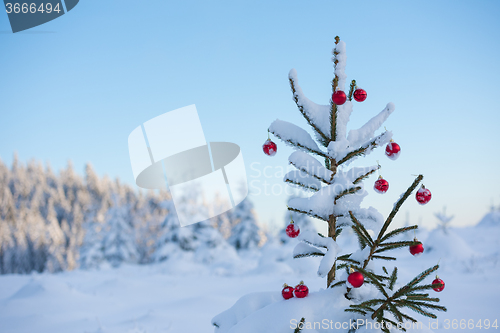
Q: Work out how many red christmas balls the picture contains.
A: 12